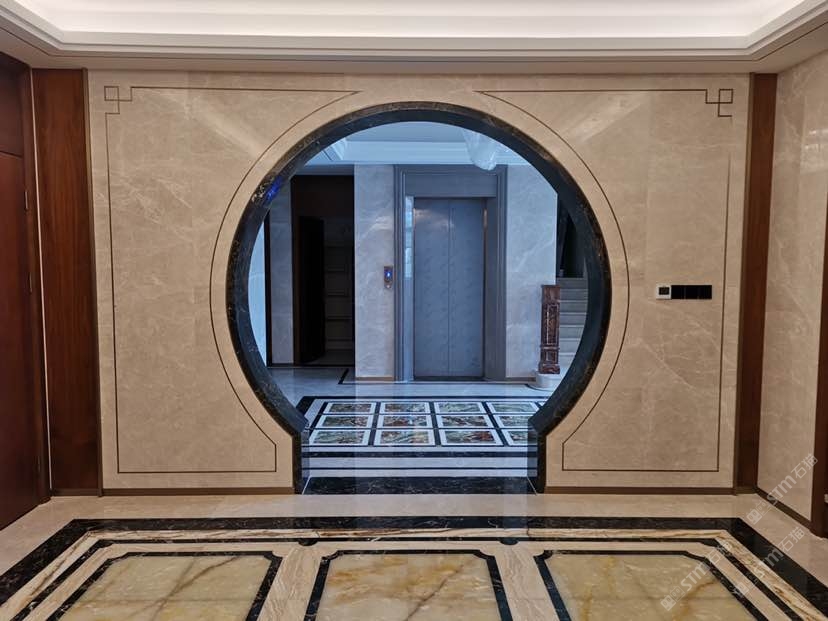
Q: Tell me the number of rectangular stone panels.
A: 15